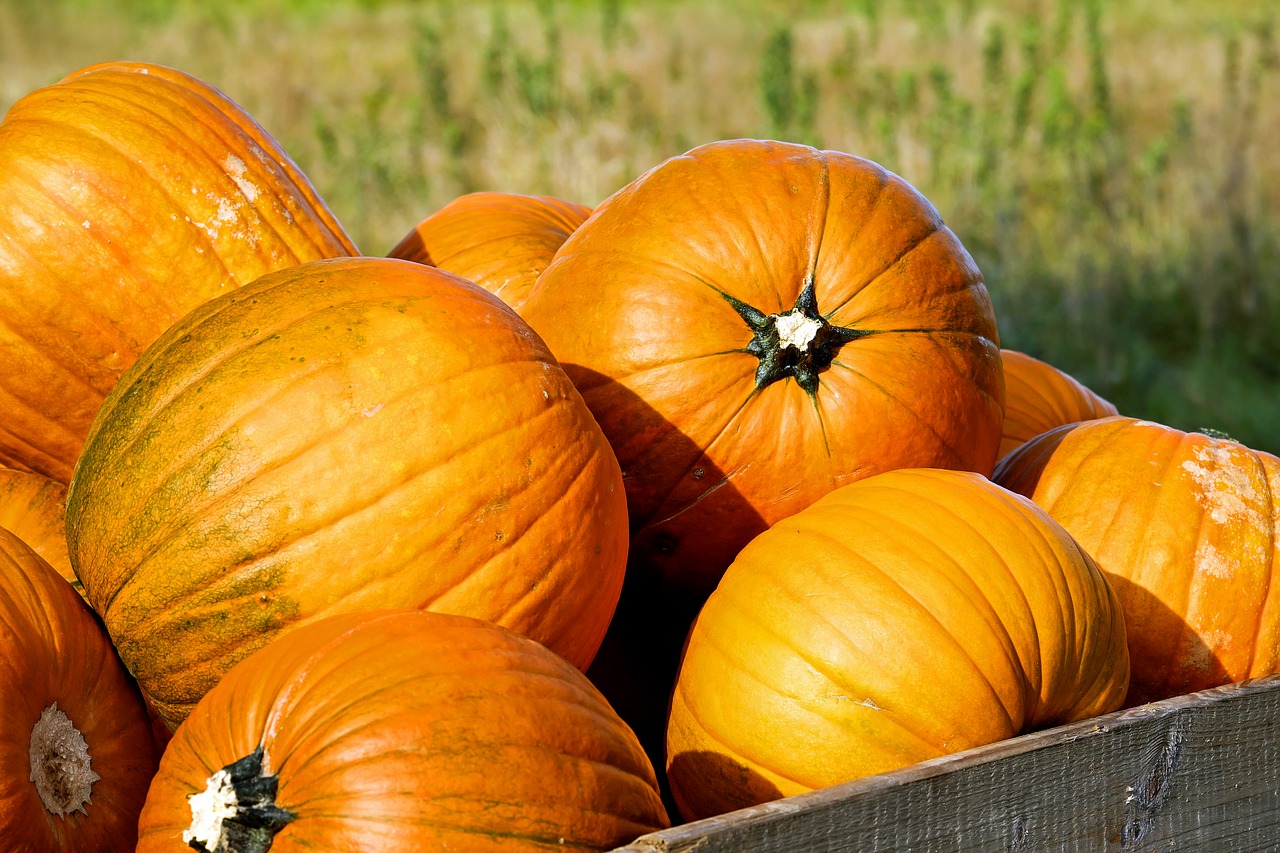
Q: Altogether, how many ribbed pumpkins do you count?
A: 10